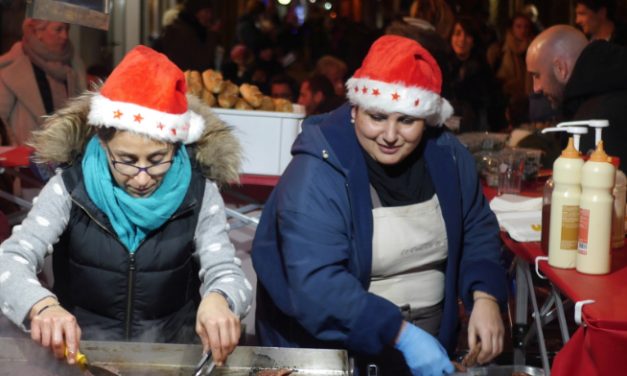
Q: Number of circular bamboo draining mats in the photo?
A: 0